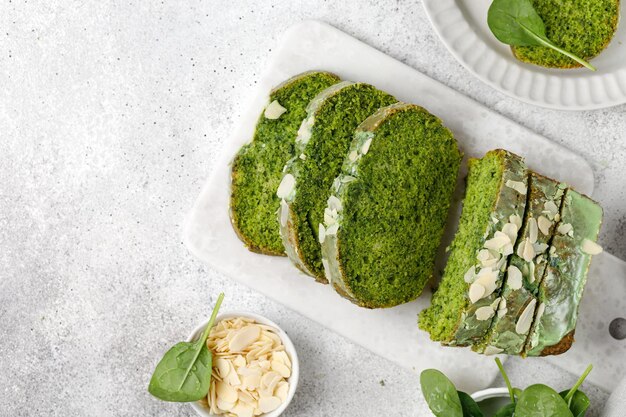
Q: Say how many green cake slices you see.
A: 7